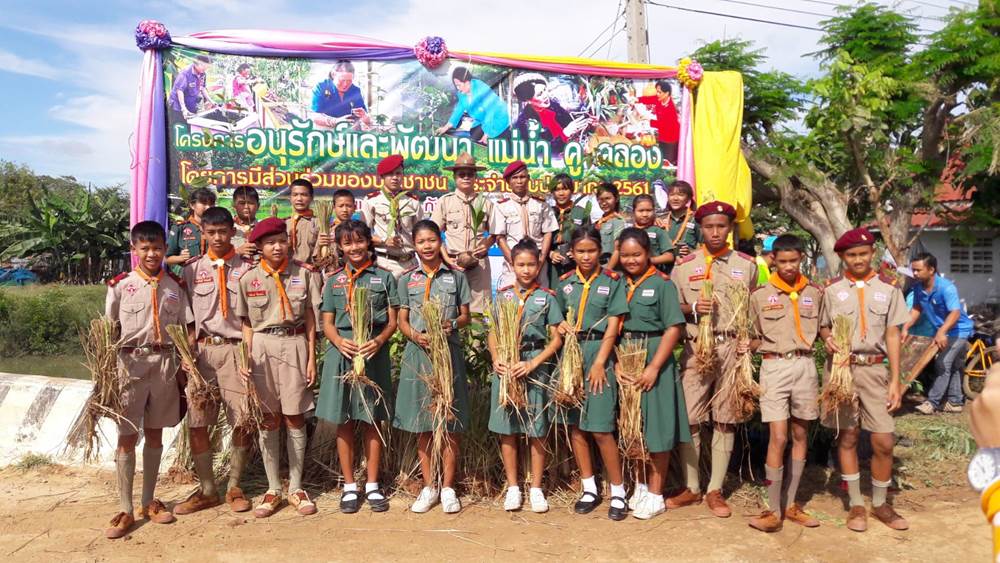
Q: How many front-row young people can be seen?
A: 11